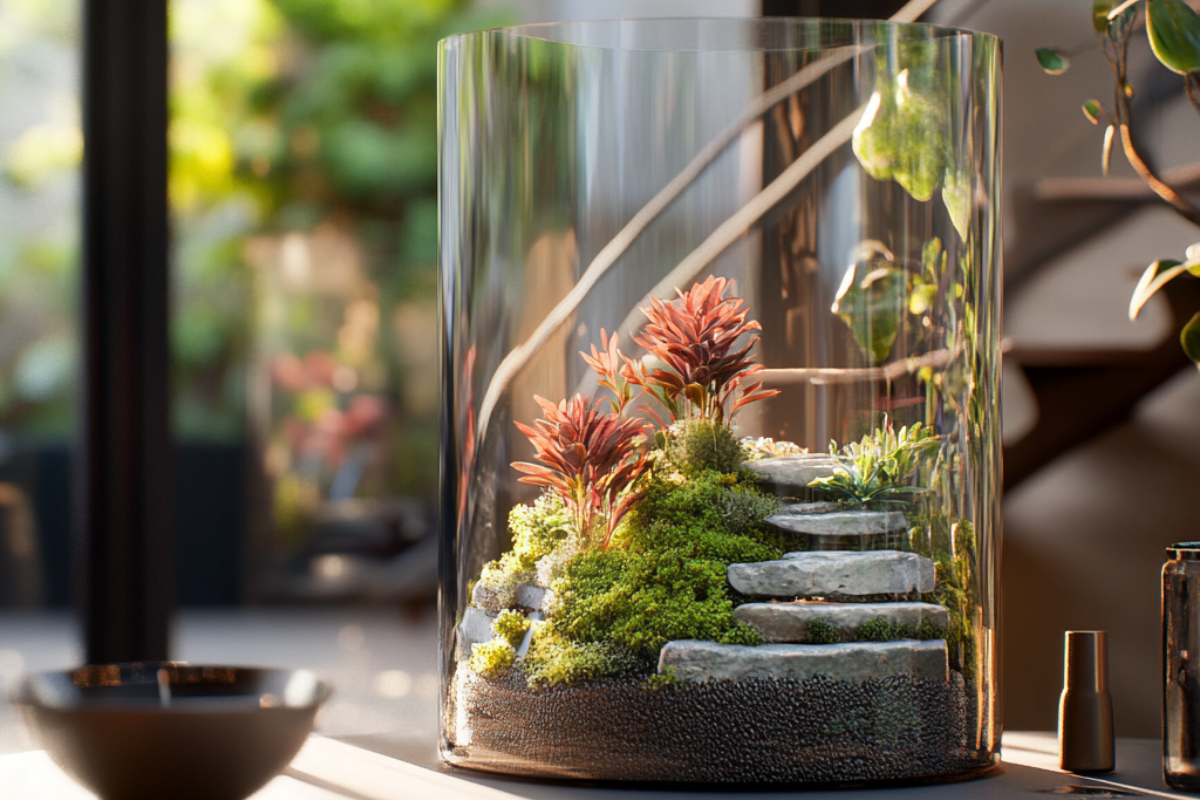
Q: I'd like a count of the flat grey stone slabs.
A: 5